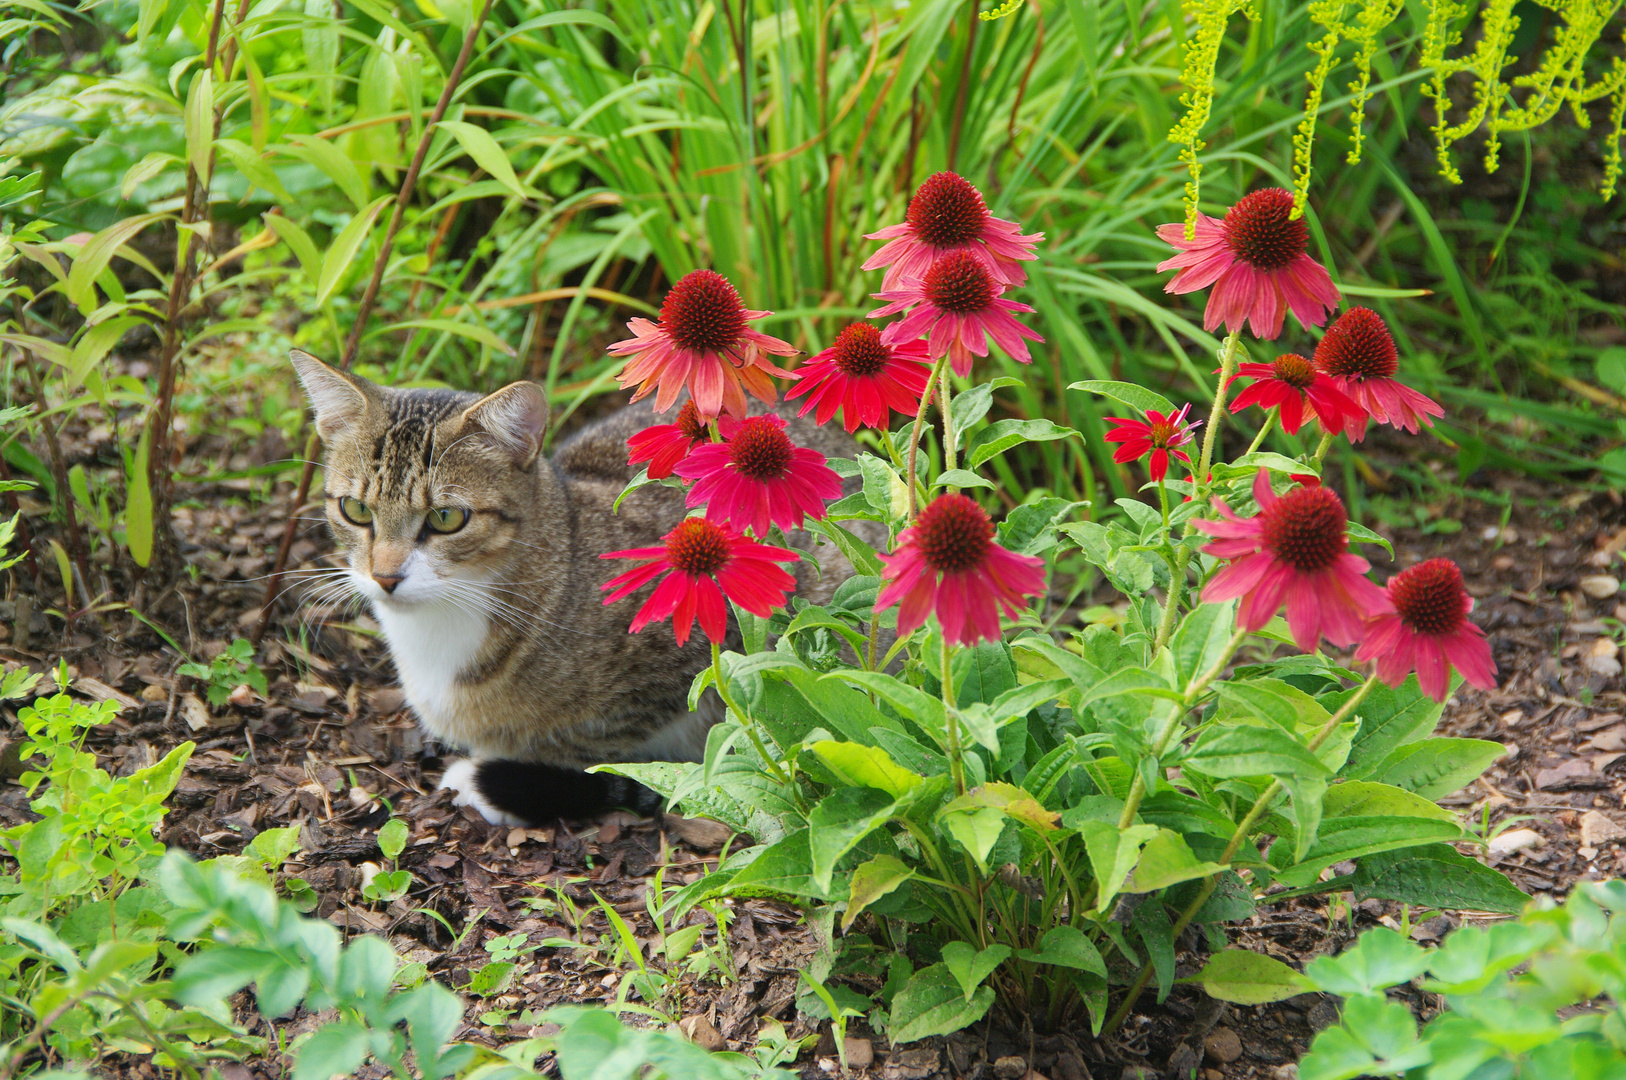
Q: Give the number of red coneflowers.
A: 14